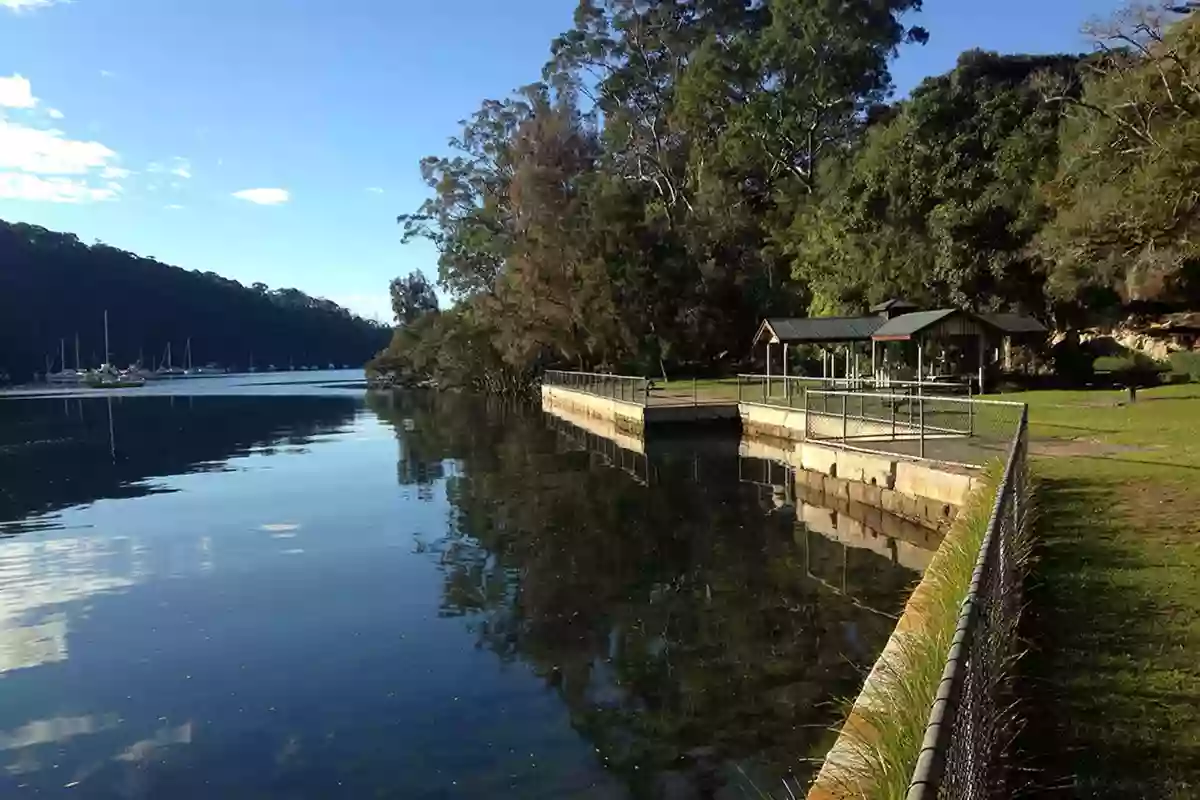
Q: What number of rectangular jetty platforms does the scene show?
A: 2